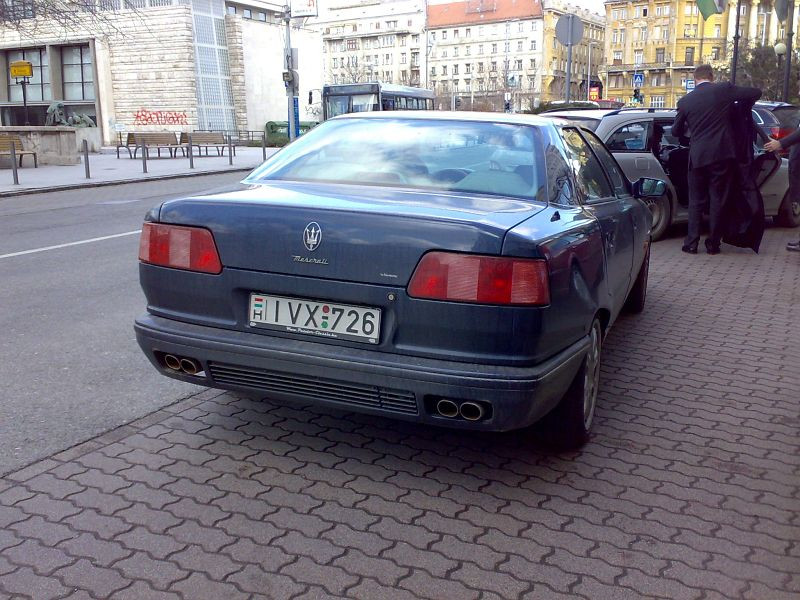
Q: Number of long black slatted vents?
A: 1